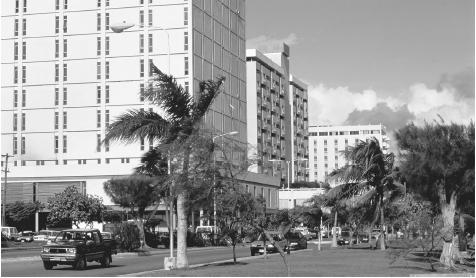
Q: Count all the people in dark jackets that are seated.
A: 0